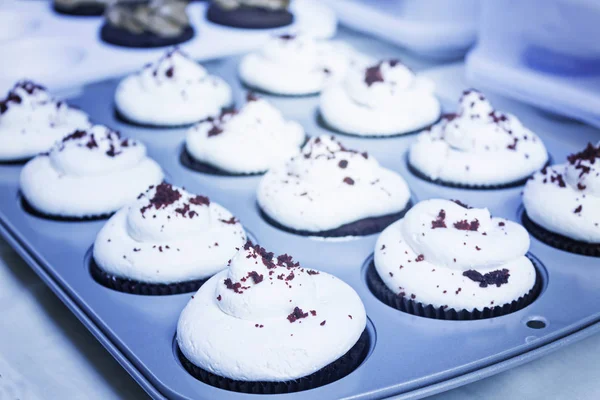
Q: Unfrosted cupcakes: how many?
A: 0